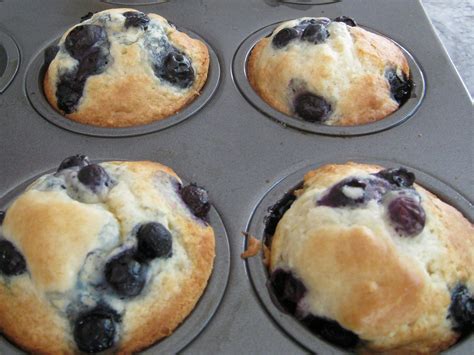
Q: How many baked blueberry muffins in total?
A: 4